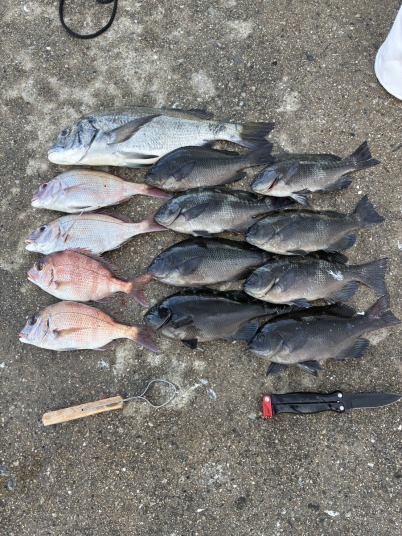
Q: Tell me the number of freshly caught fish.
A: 13